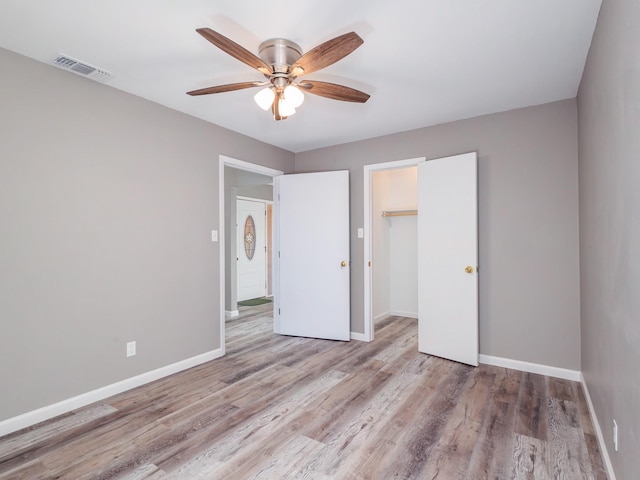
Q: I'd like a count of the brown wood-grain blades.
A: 5